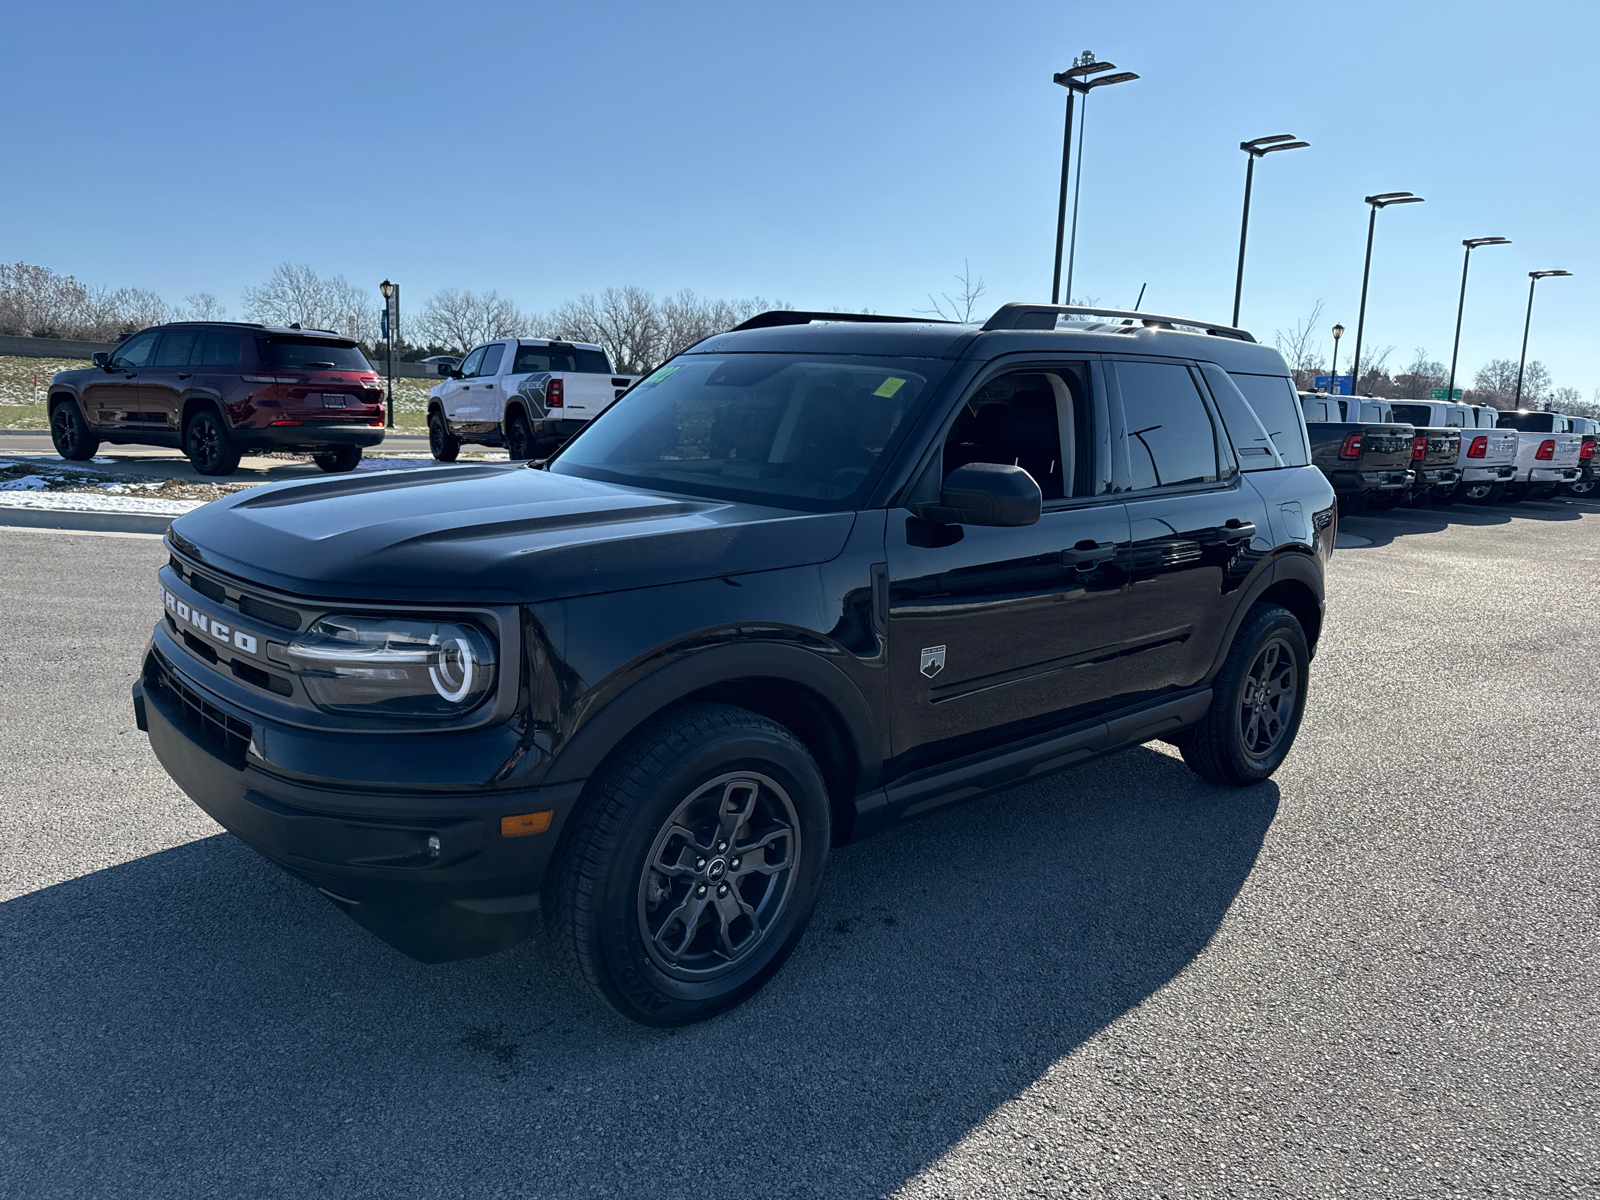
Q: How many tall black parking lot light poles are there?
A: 5